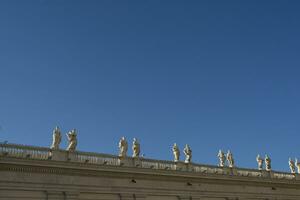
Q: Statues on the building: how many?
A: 12